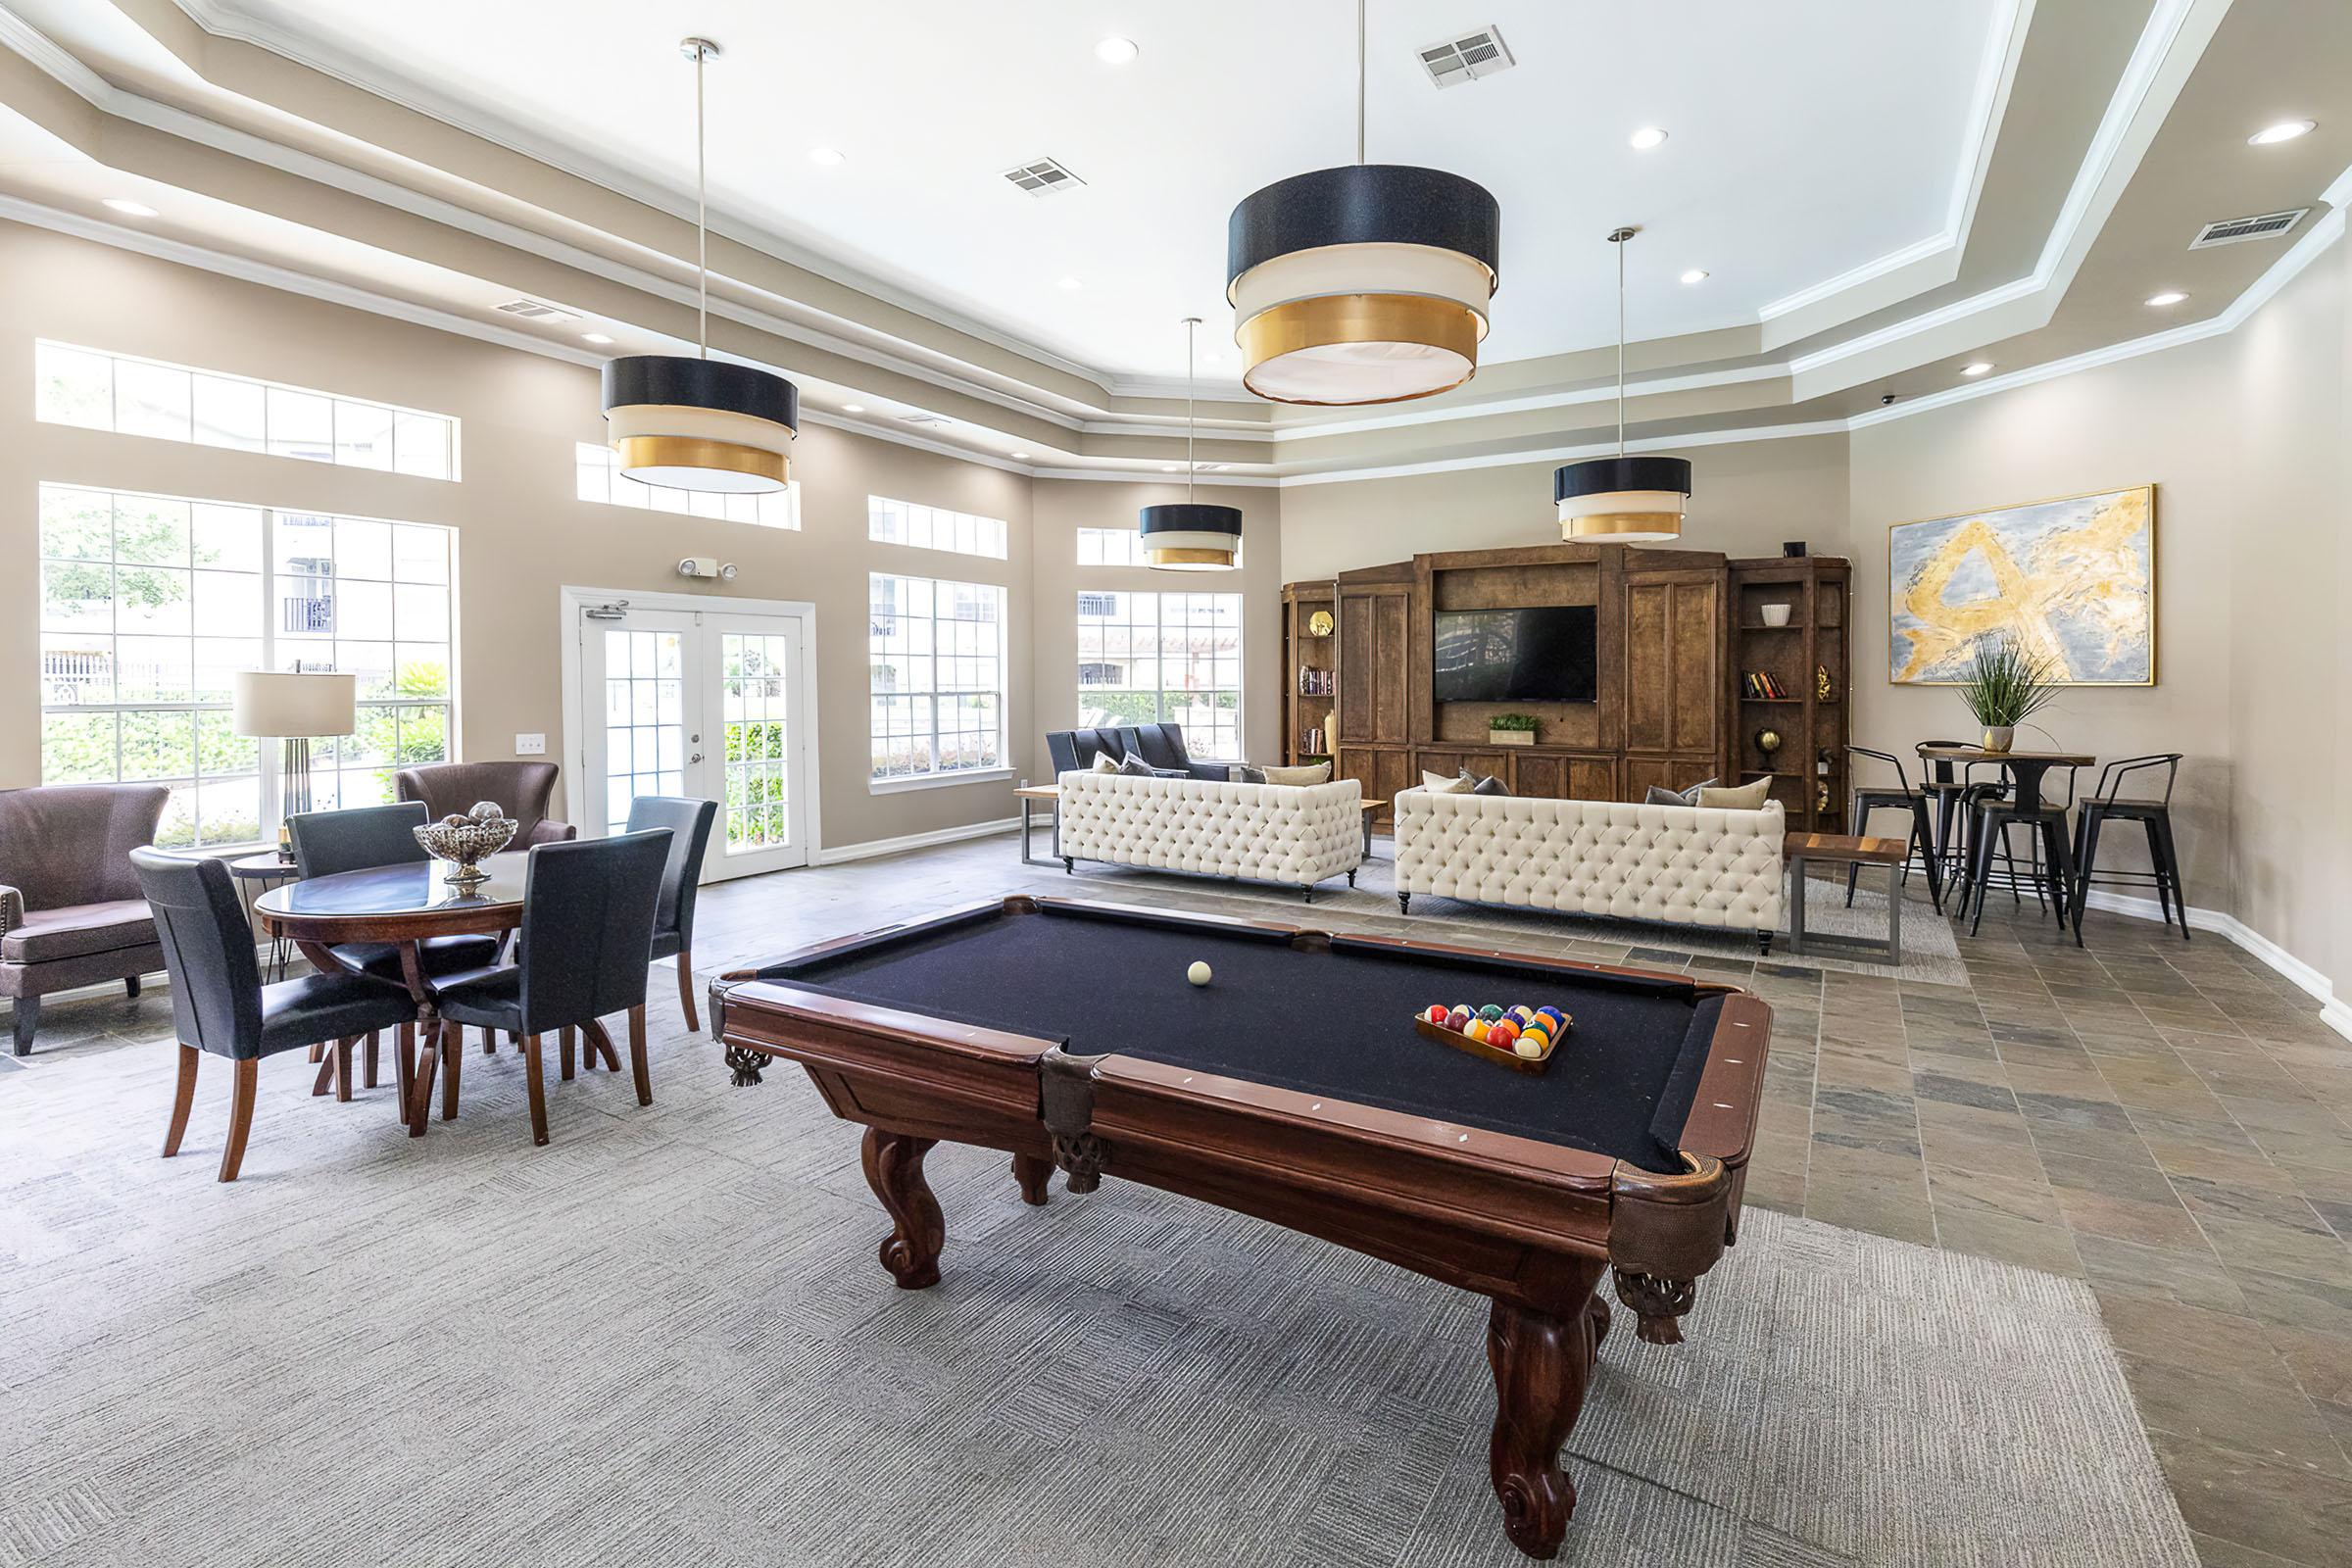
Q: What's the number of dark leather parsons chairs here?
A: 4